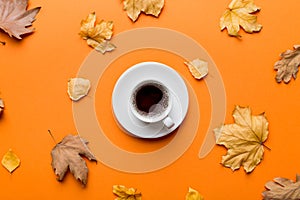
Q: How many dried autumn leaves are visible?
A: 14